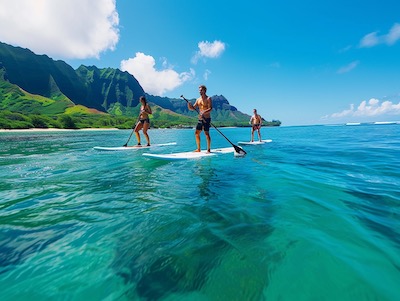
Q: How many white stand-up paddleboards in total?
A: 3